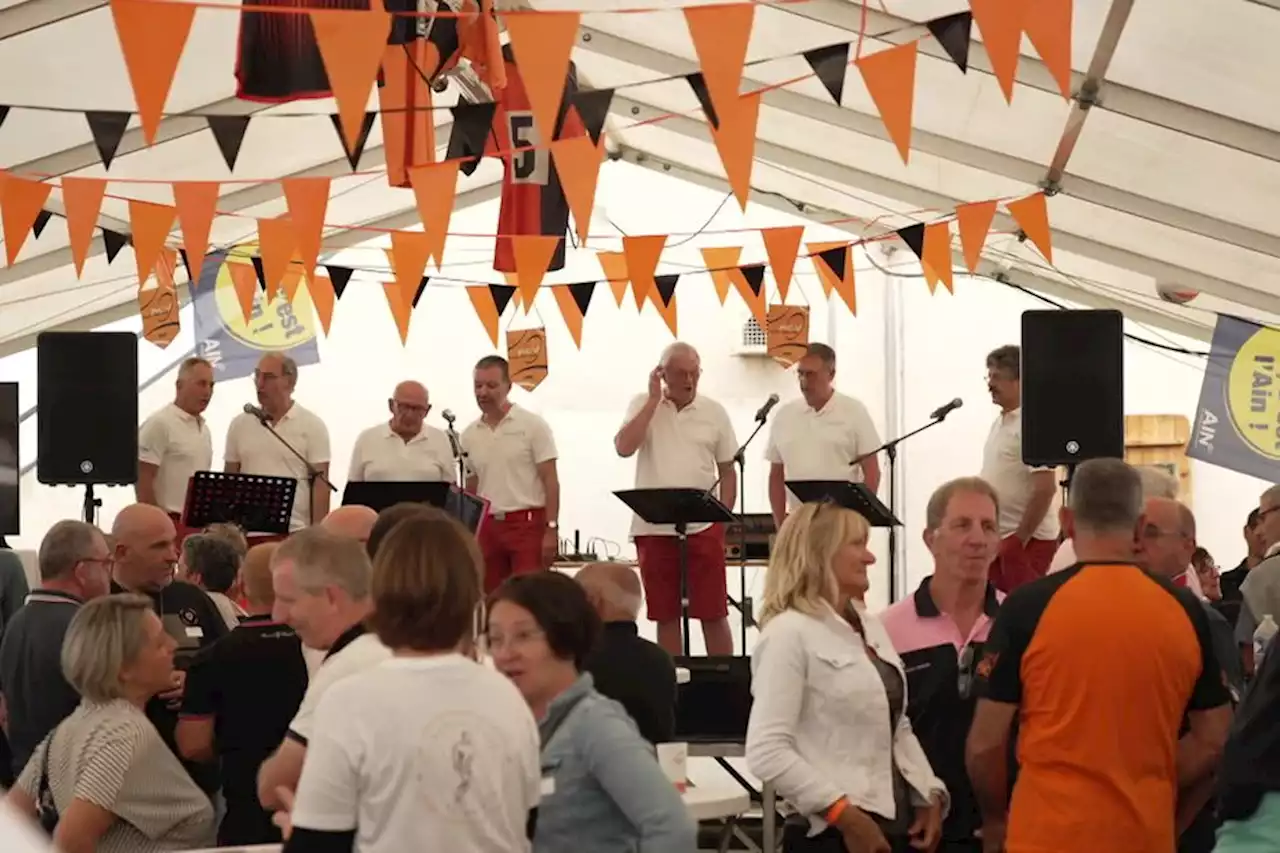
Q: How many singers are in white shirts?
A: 7